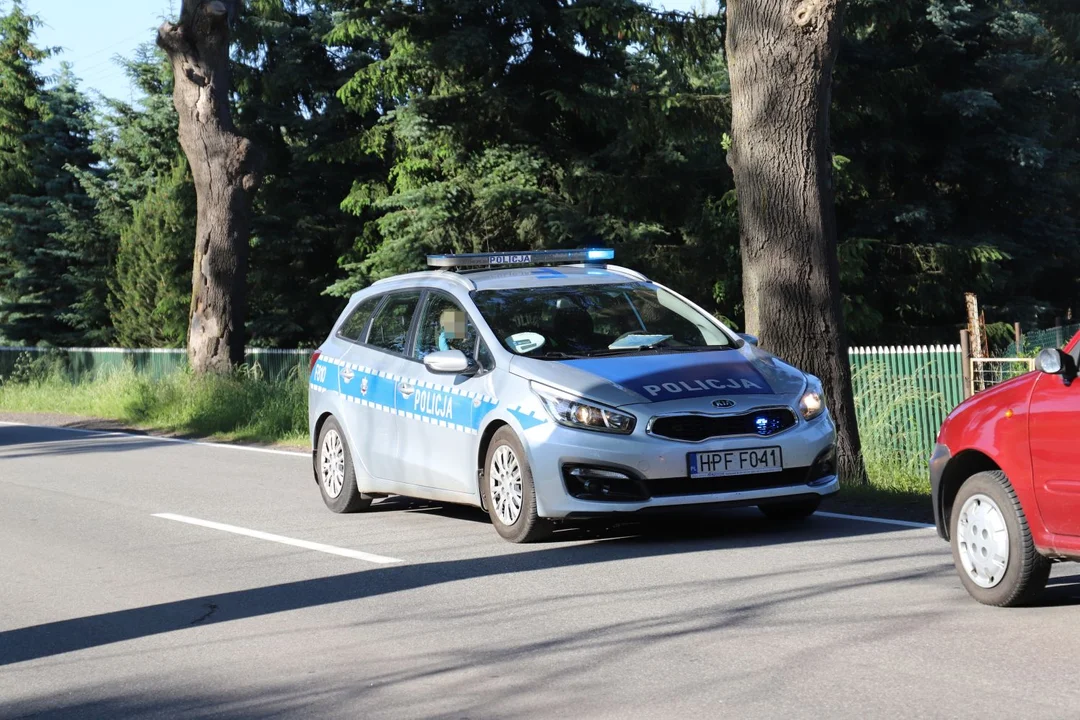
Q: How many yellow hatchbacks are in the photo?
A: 0